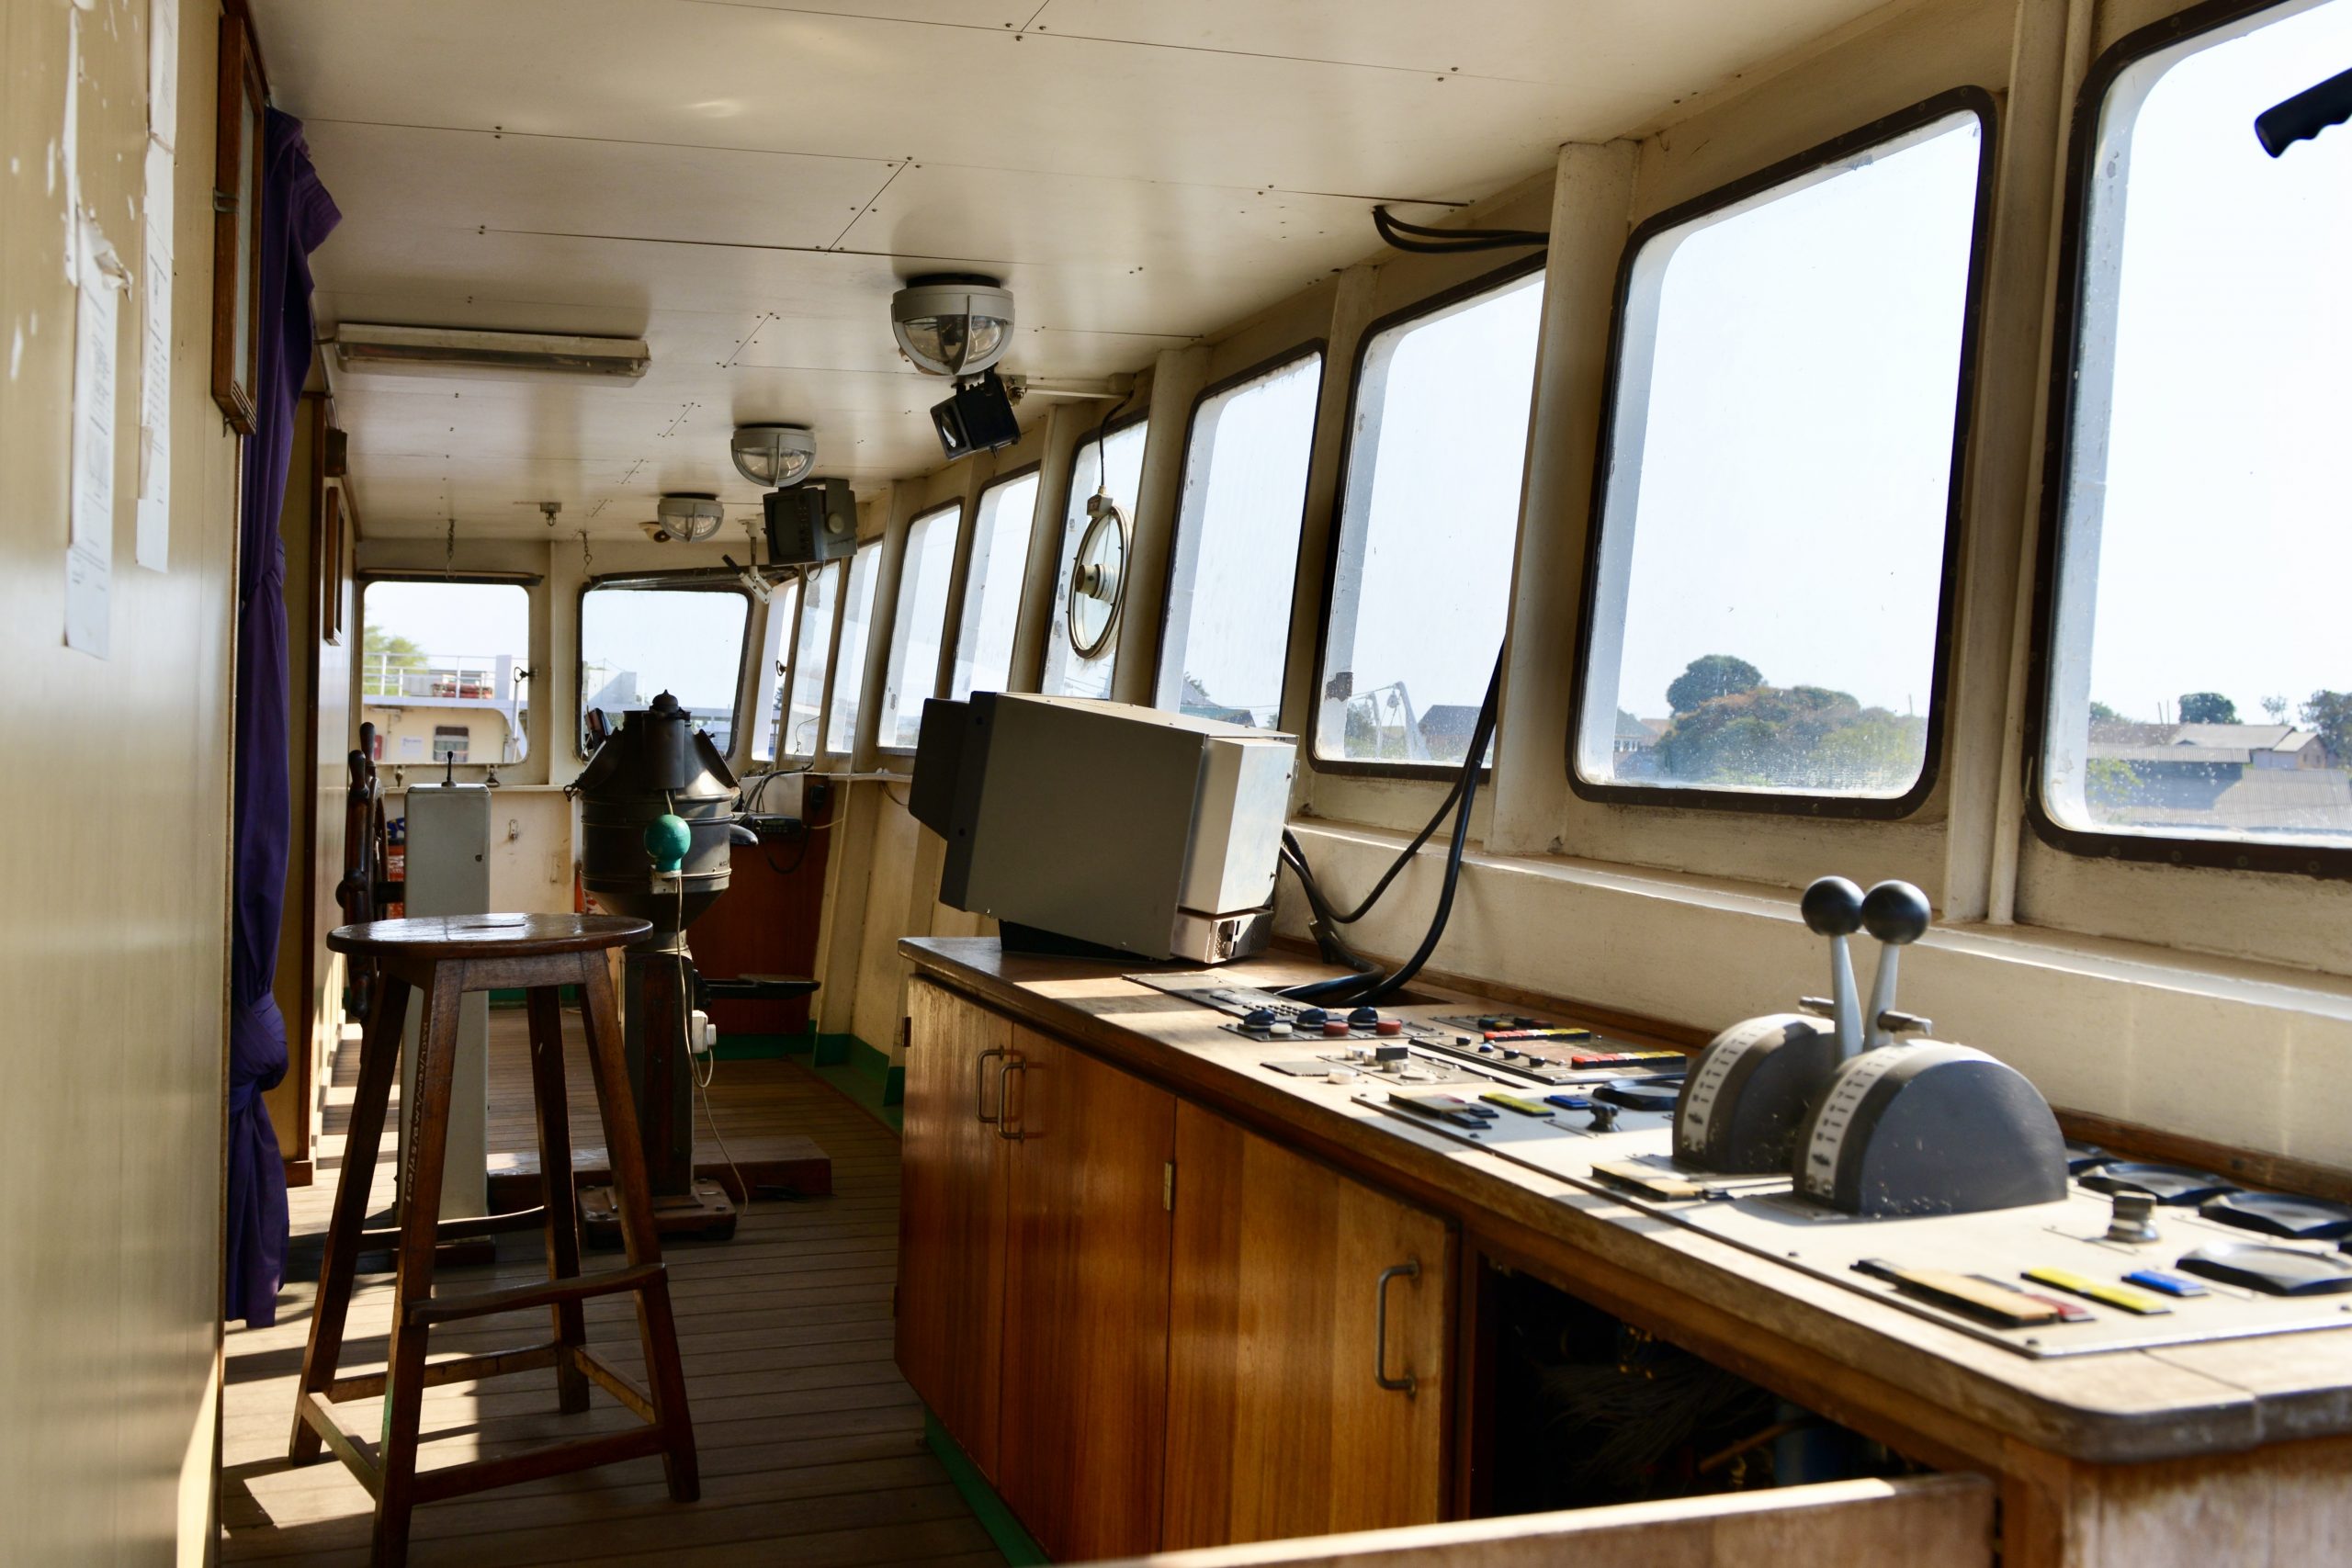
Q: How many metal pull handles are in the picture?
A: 3